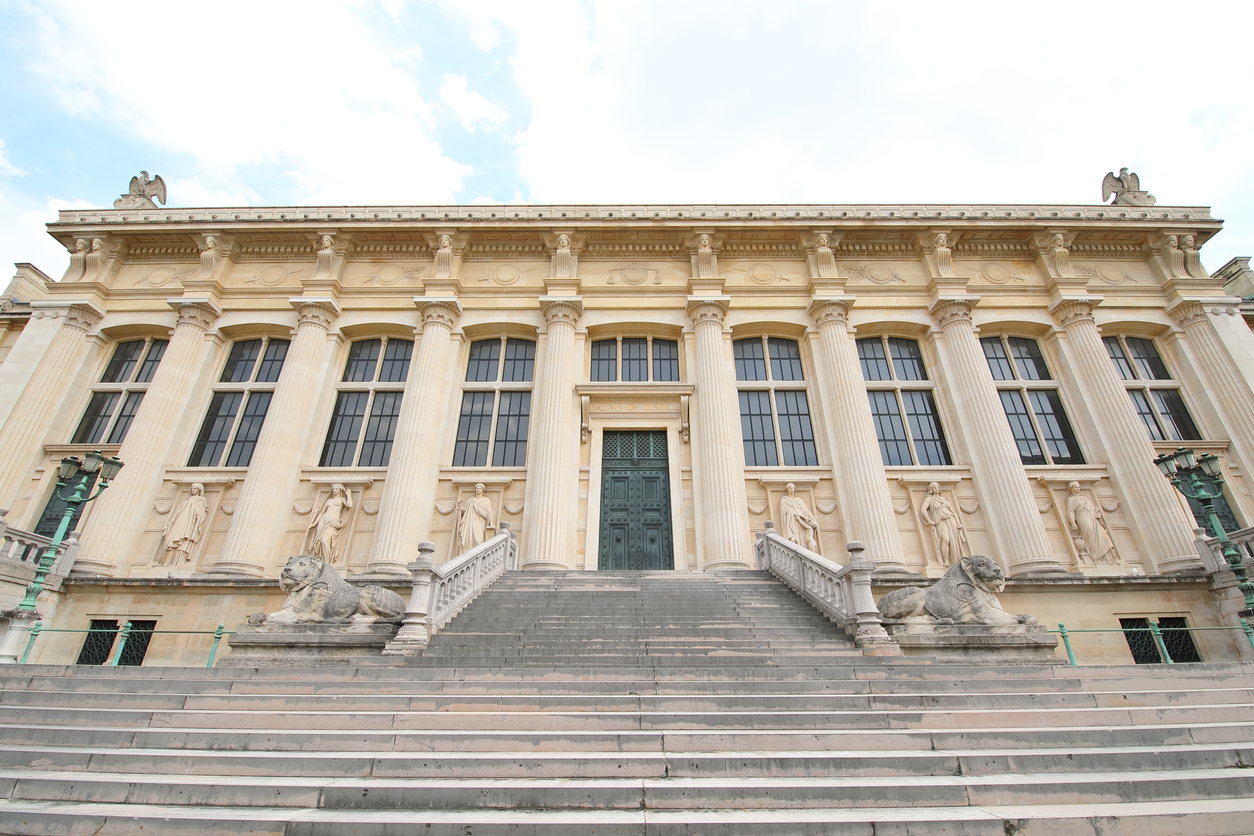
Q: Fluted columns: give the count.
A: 10